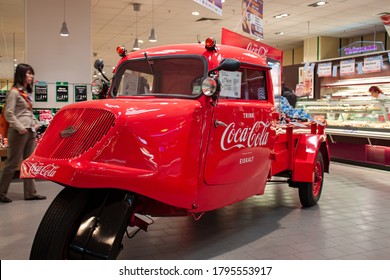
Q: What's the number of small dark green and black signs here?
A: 3